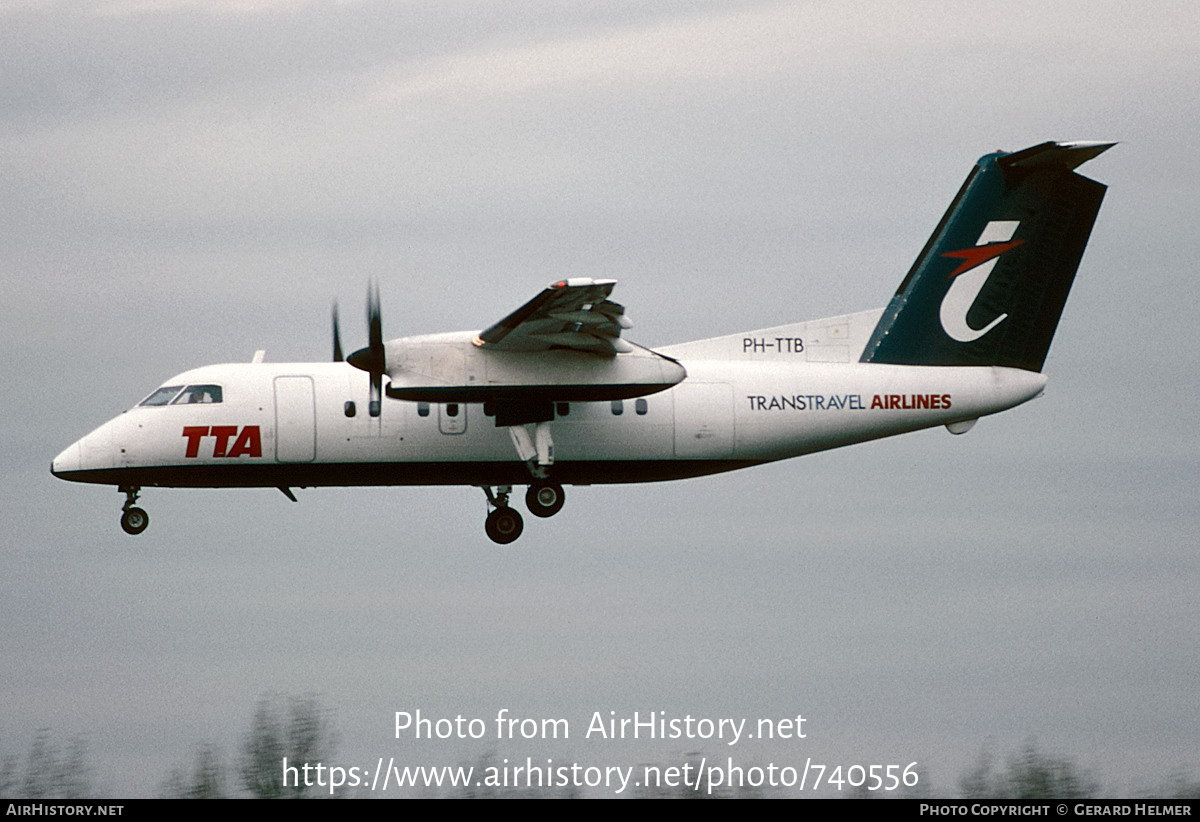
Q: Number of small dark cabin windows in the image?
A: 8